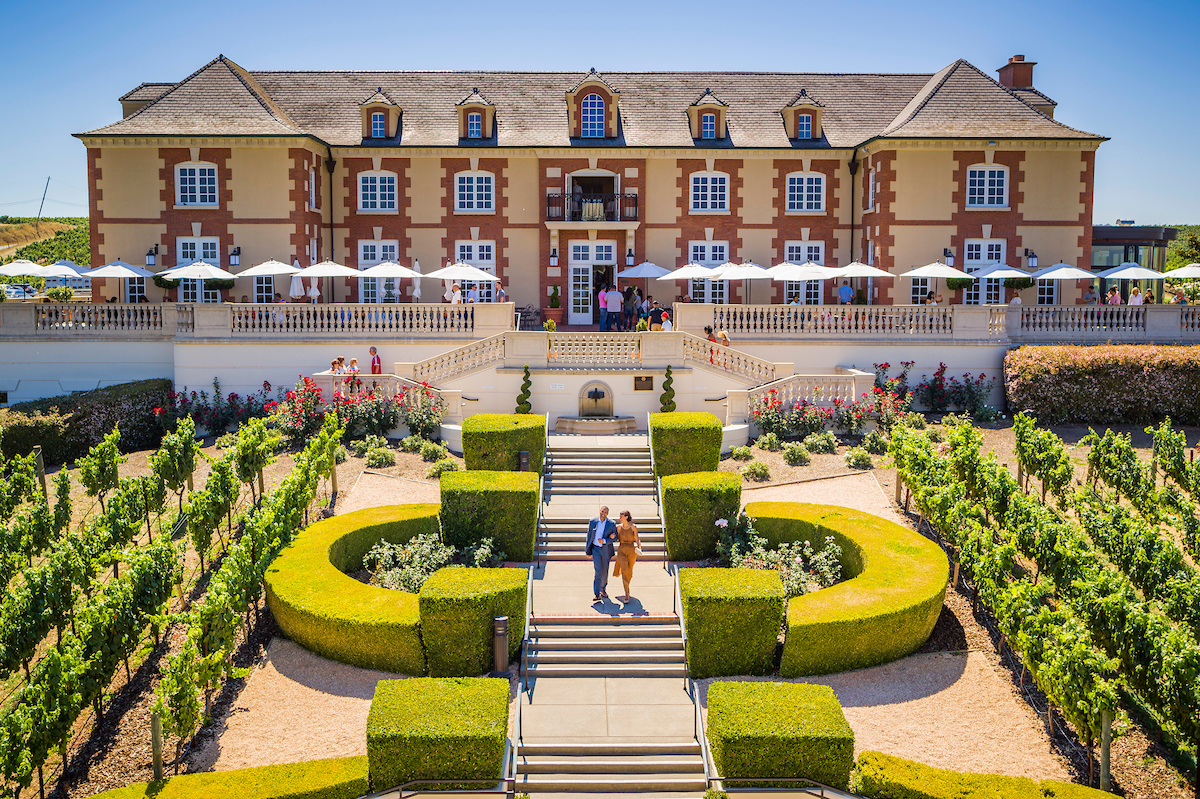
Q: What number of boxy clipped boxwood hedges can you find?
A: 8